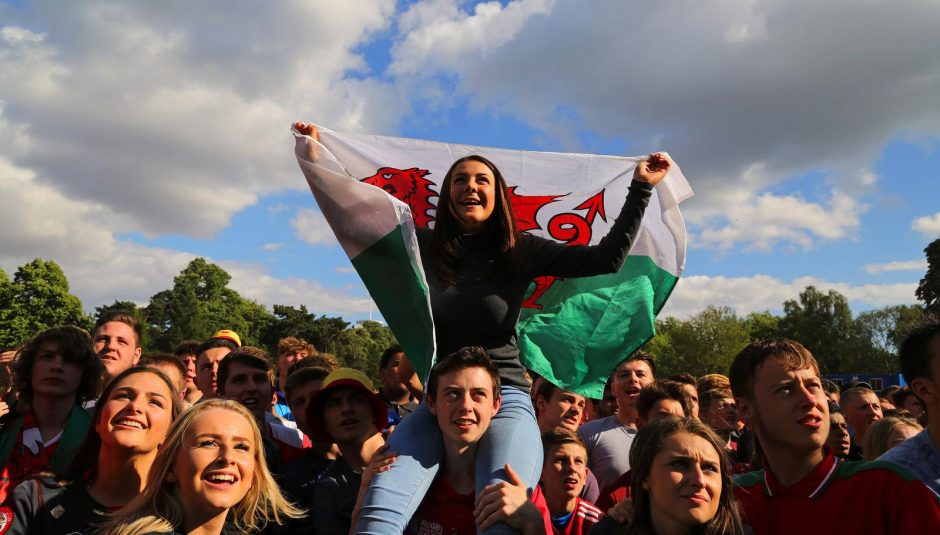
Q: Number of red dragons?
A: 1